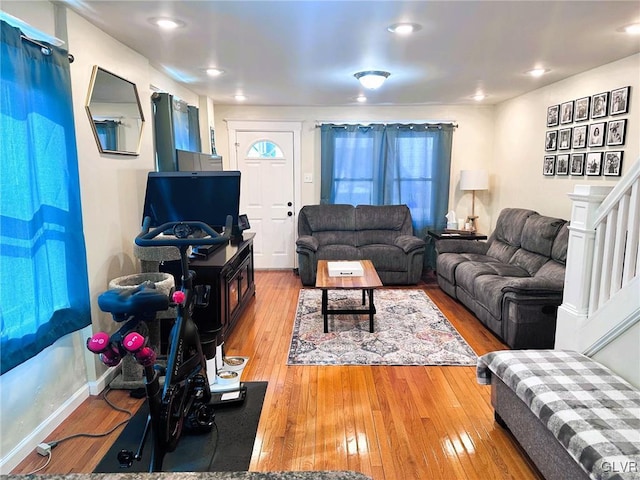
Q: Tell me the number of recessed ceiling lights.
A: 8